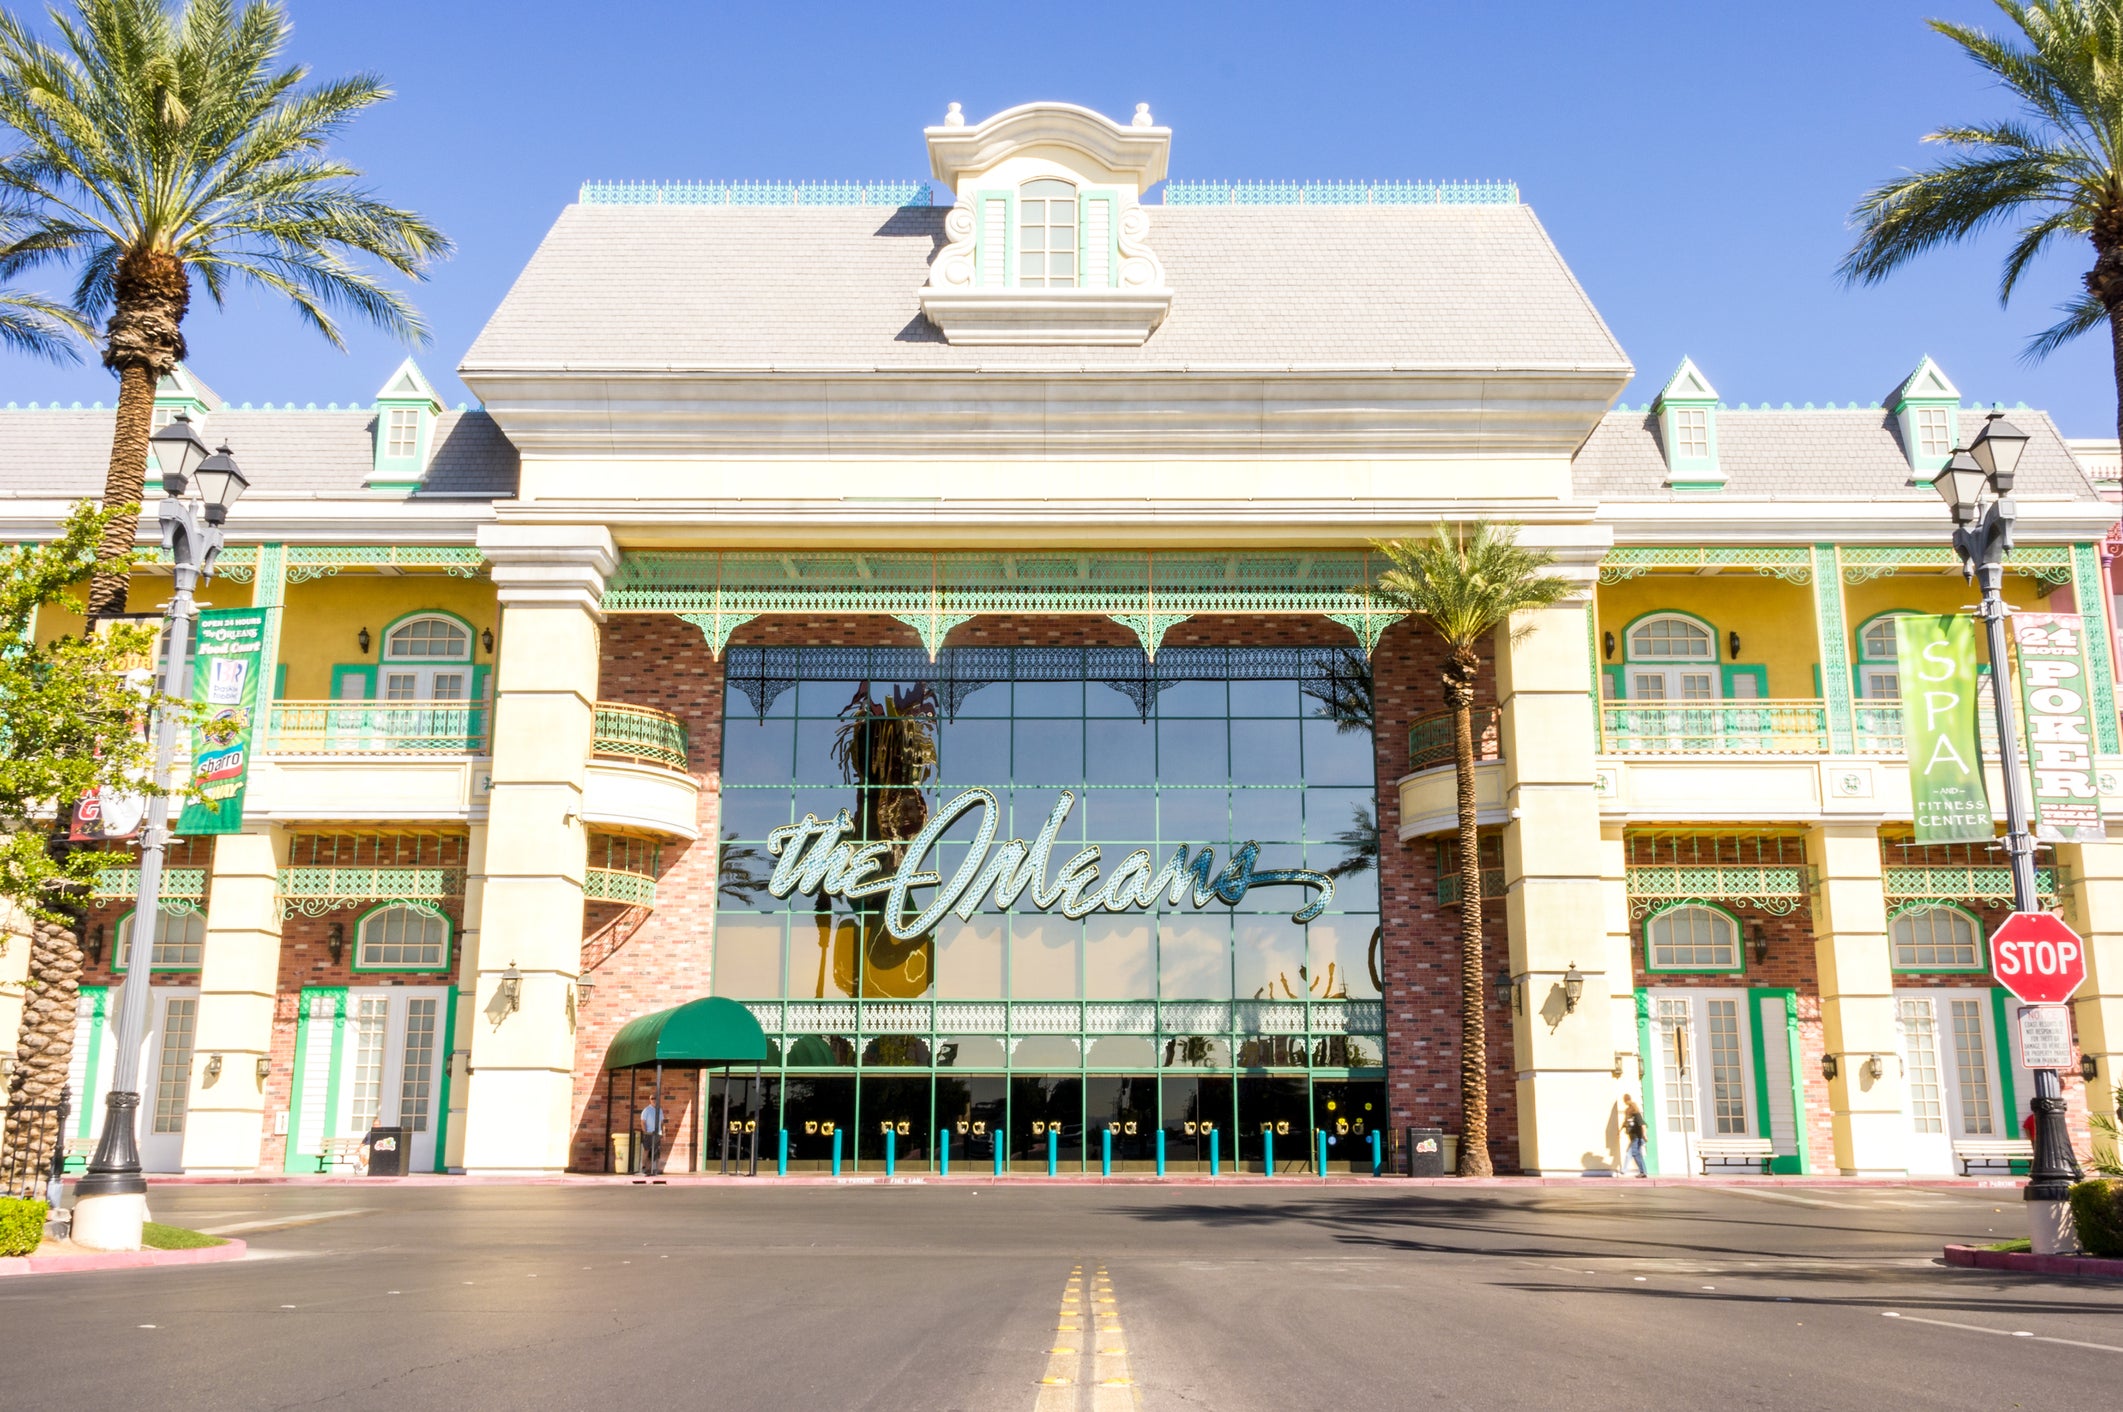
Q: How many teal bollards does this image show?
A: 12